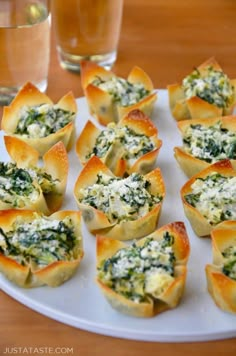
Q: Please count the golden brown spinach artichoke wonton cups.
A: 11